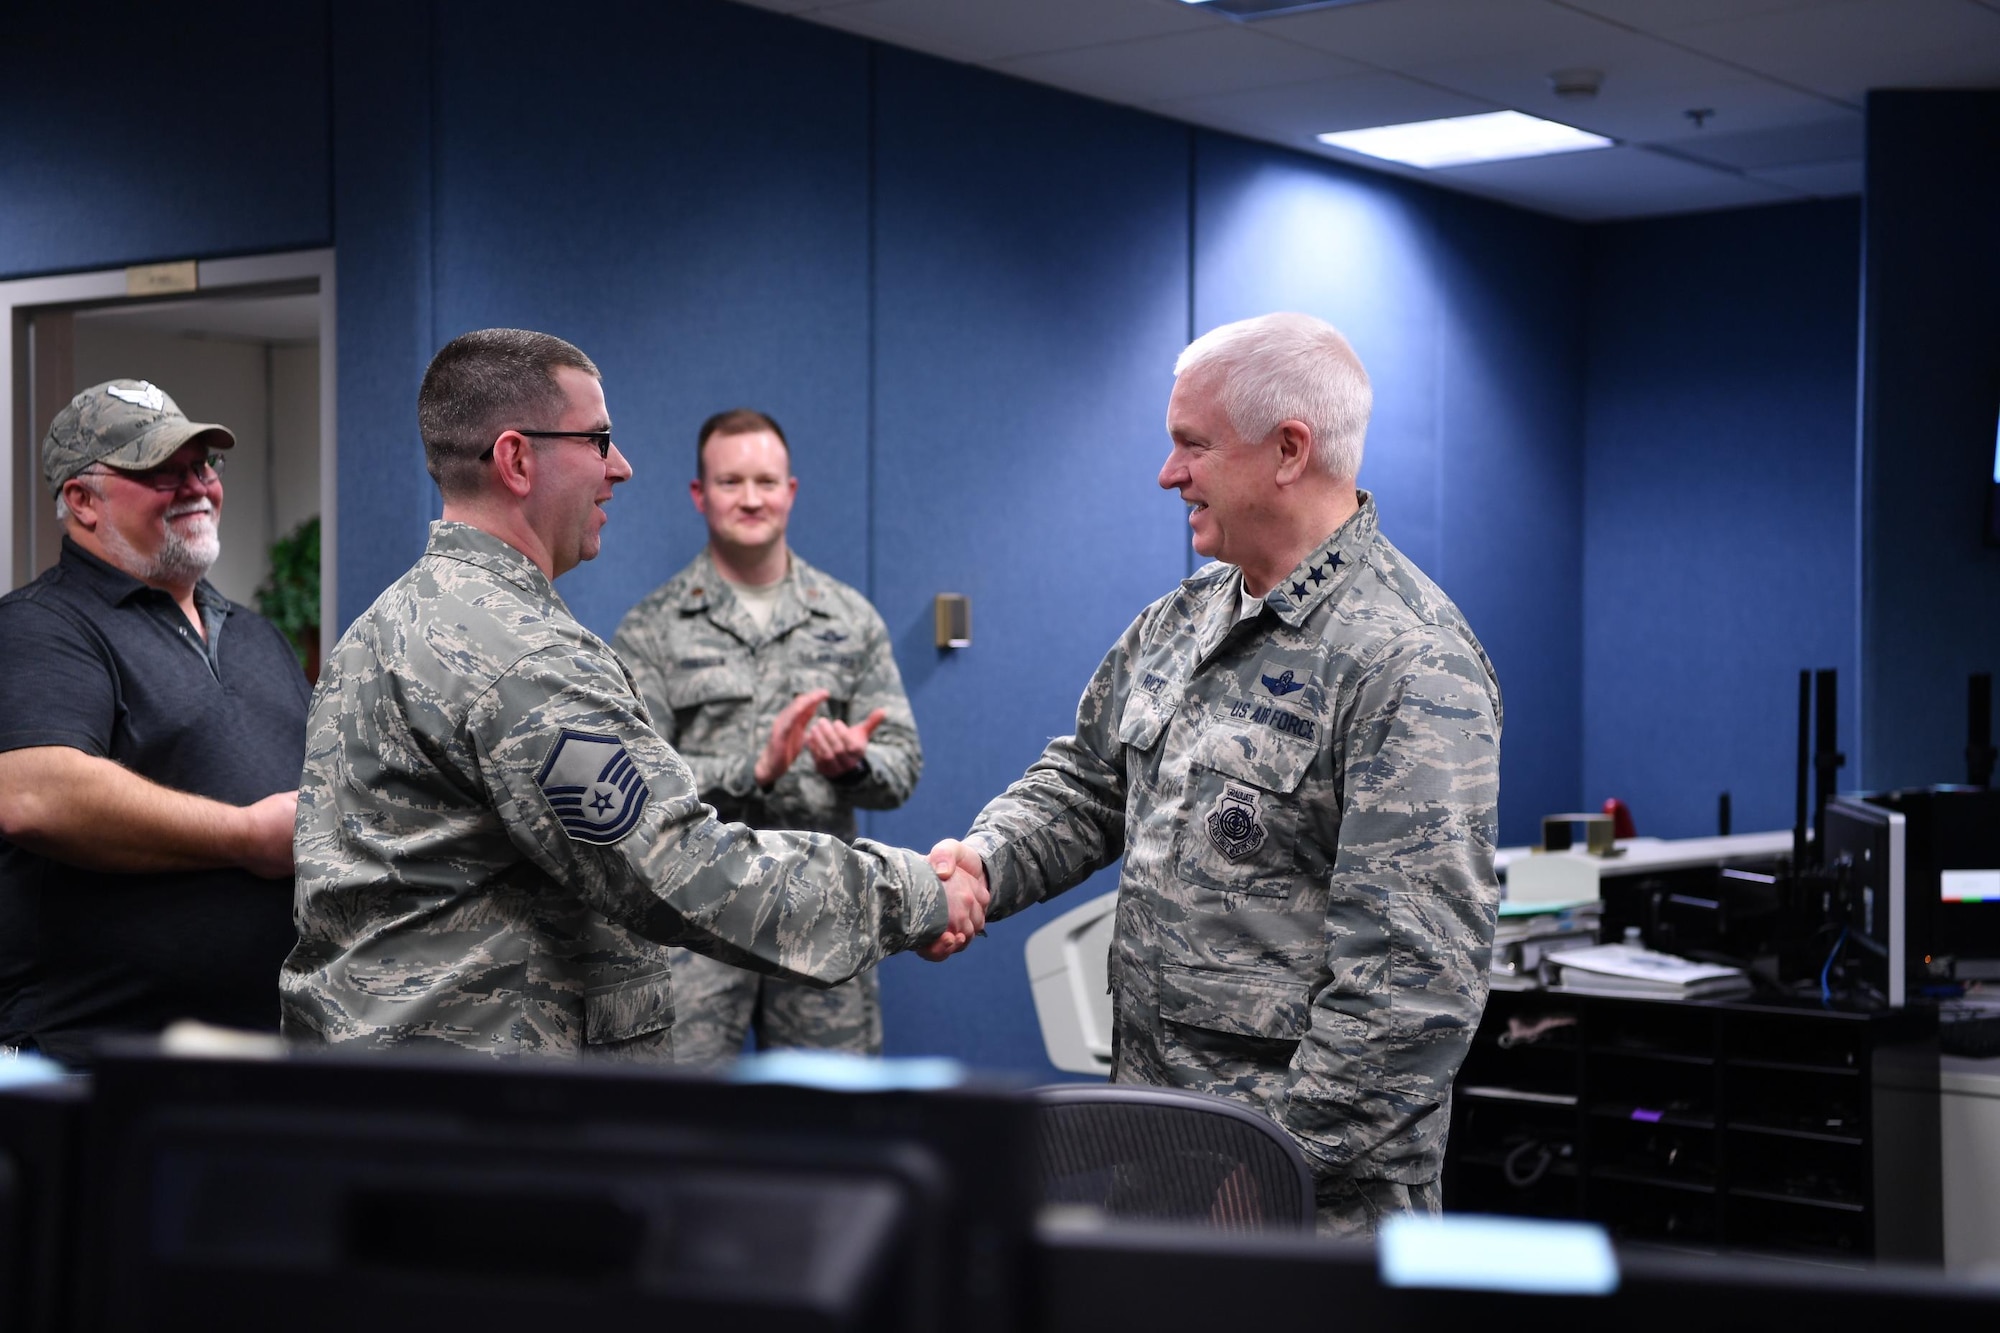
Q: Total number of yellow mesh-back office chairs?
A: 0